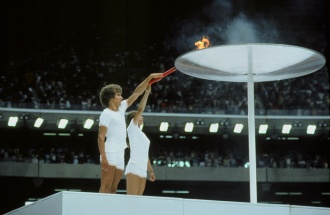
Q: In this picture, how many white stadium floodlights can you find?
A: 11